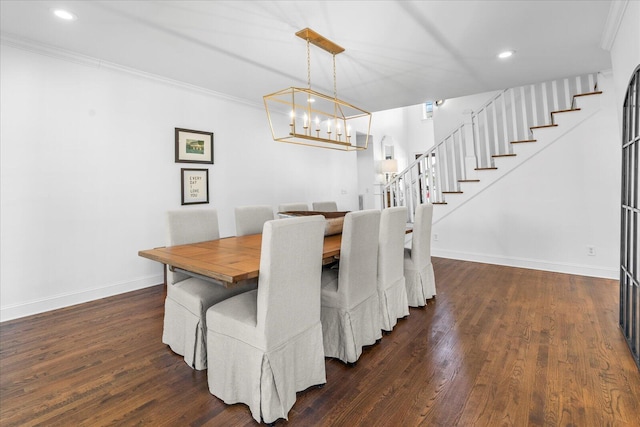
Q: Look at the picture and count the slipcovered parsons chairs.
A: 8